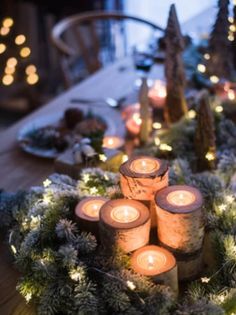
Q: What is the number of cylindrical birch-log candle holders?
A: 5